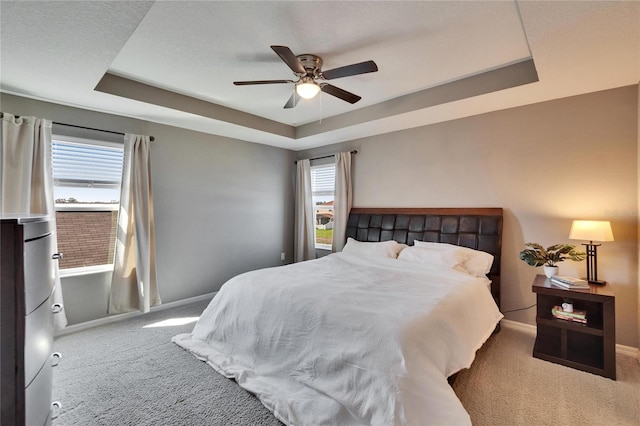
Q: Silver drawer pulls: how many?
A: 4